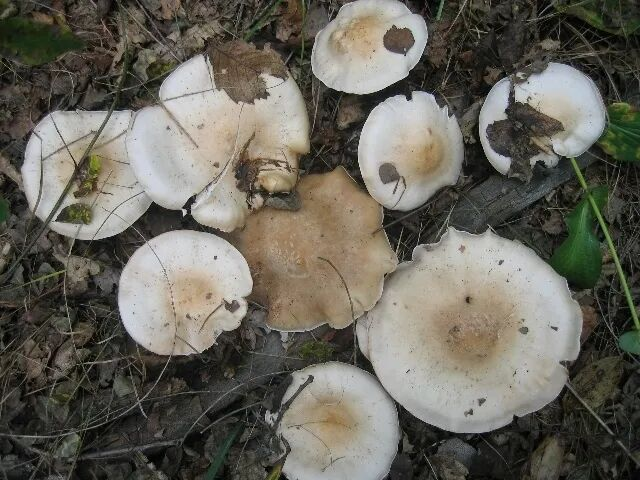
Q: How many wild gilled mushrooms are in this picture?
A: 9